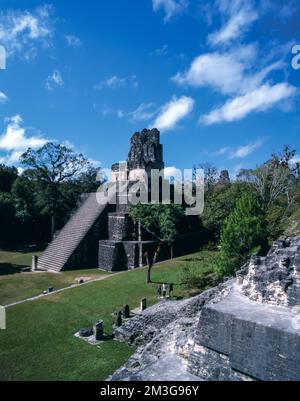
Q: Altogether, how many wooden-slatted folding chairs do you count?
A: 0